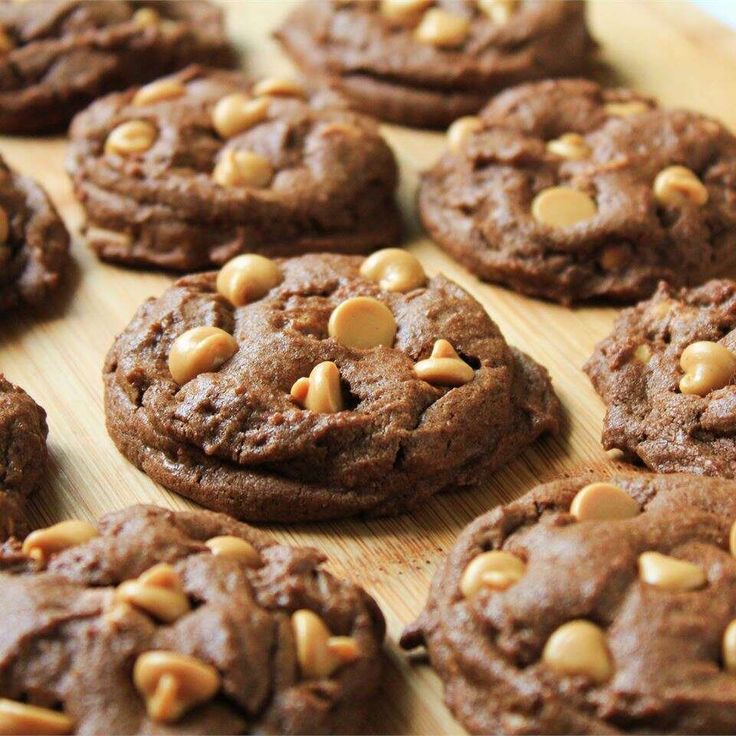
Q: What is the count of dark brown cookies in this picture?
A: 10